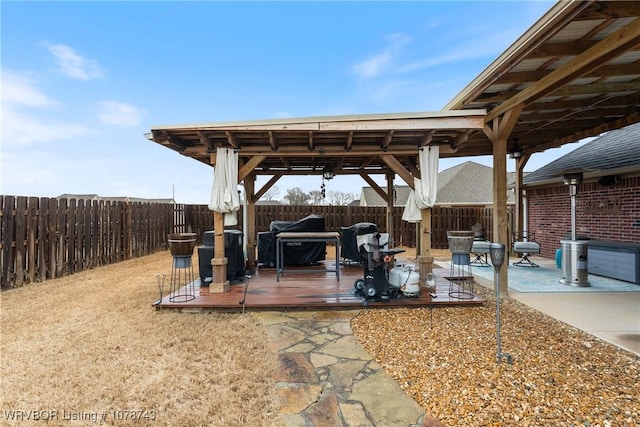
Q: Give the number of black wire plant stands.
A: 2